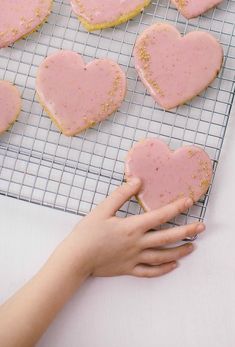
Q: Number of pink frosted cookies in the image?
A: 7